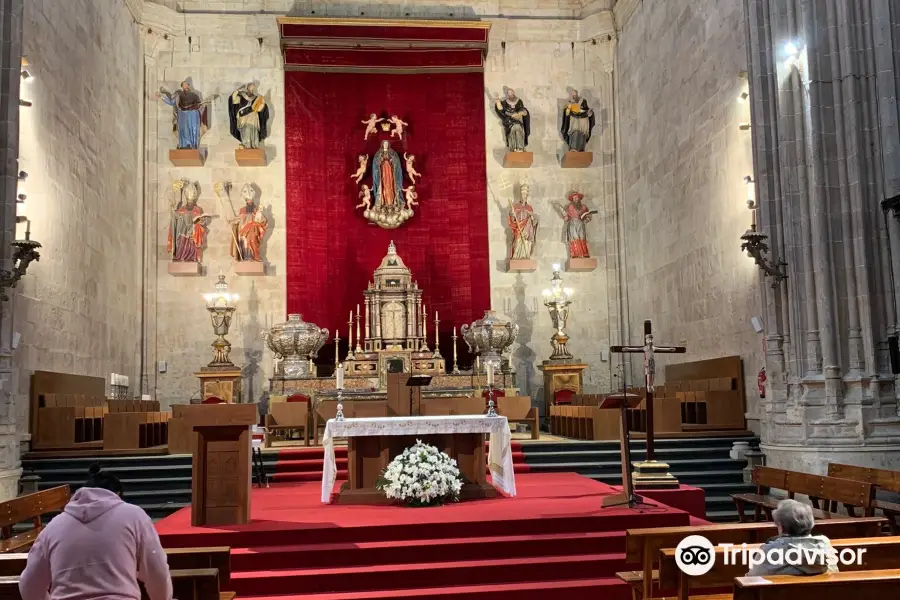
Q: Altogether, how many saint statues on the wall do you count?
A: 8